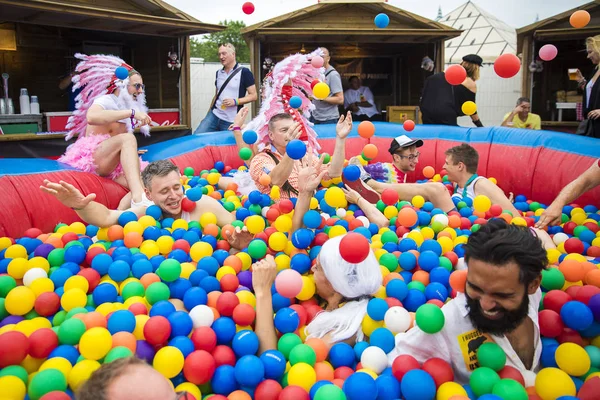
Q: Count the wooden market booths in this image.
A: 3